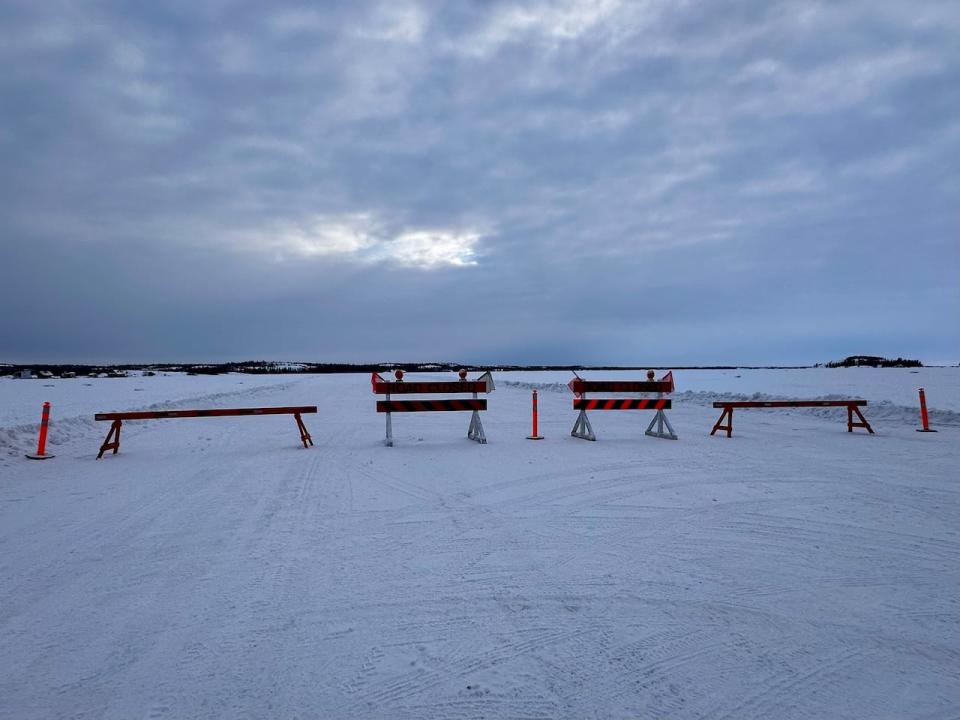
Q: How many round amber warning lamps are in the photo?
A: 3